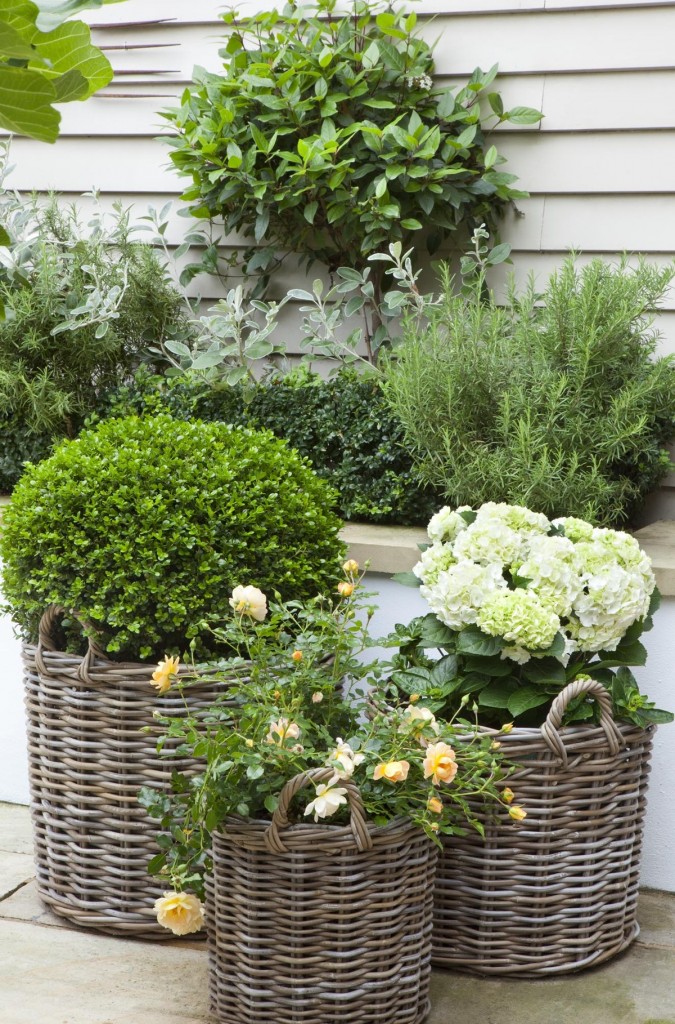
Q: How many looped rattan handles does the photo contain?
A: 3